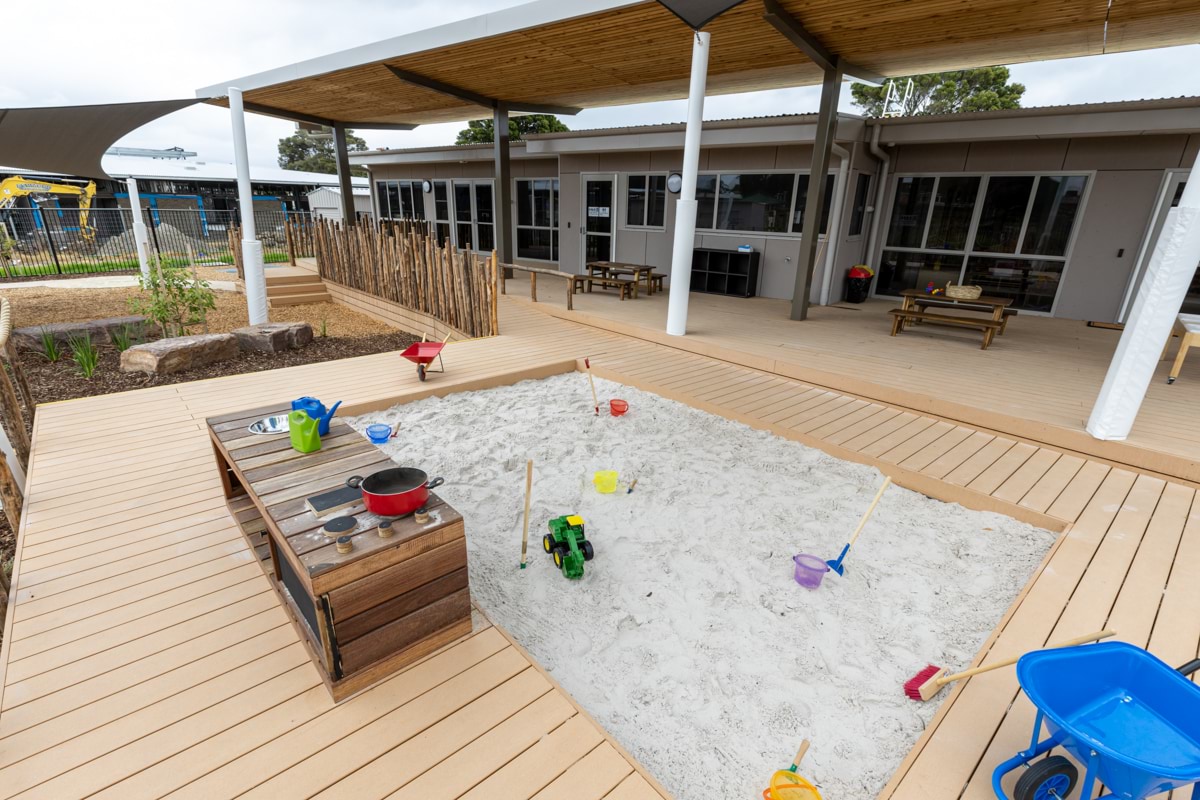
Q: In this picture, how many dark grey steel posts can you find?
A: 3